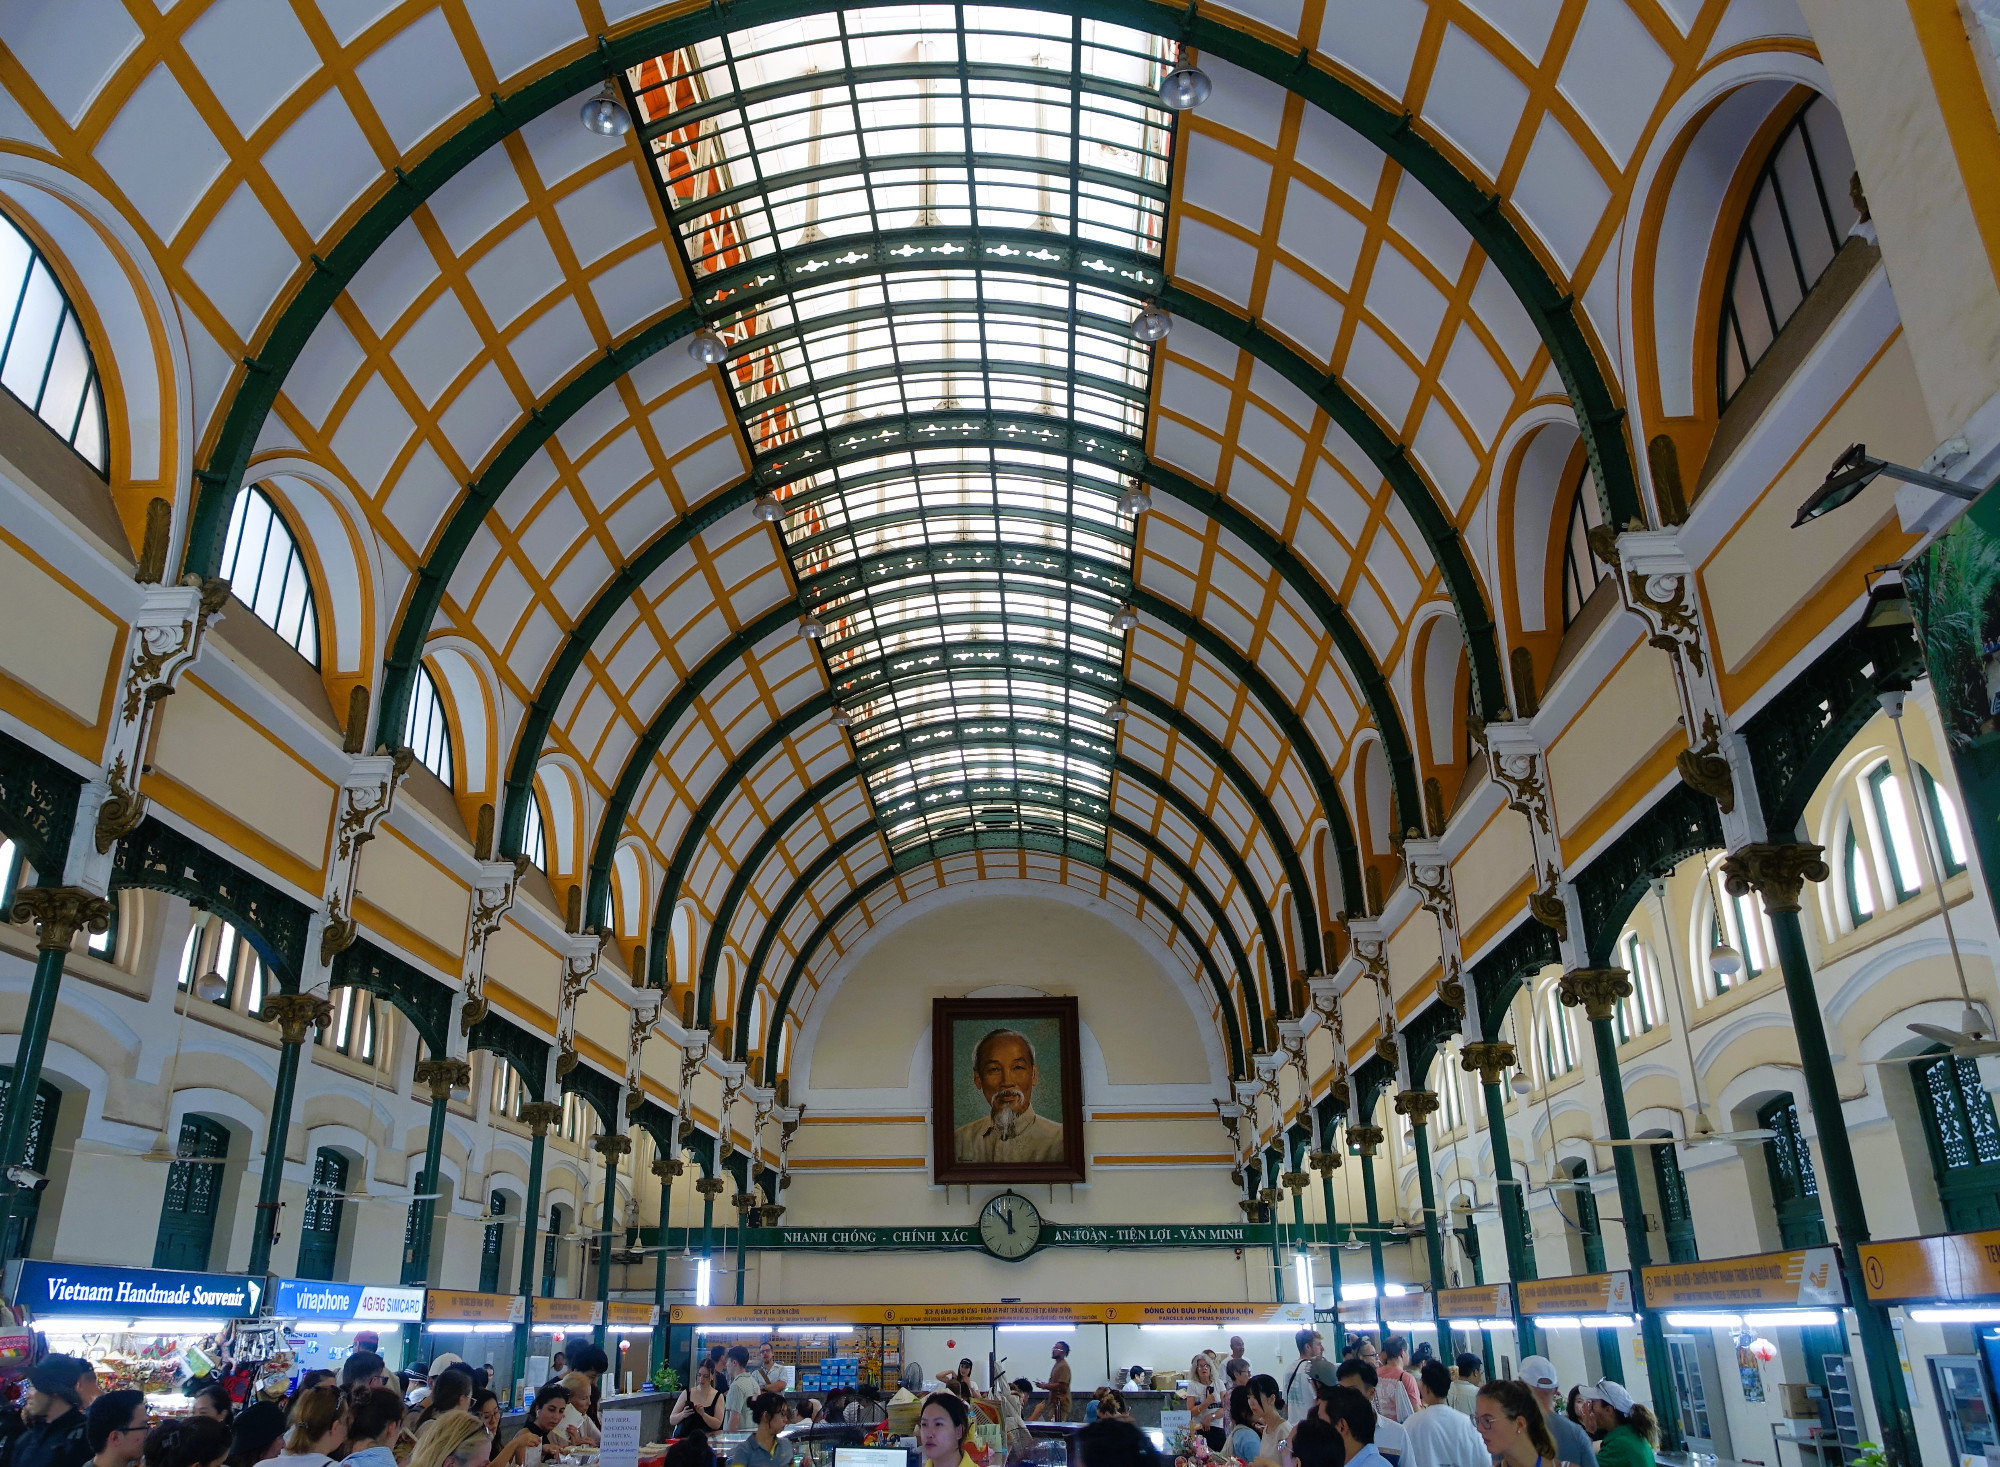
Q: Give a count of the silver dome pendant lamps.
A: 10